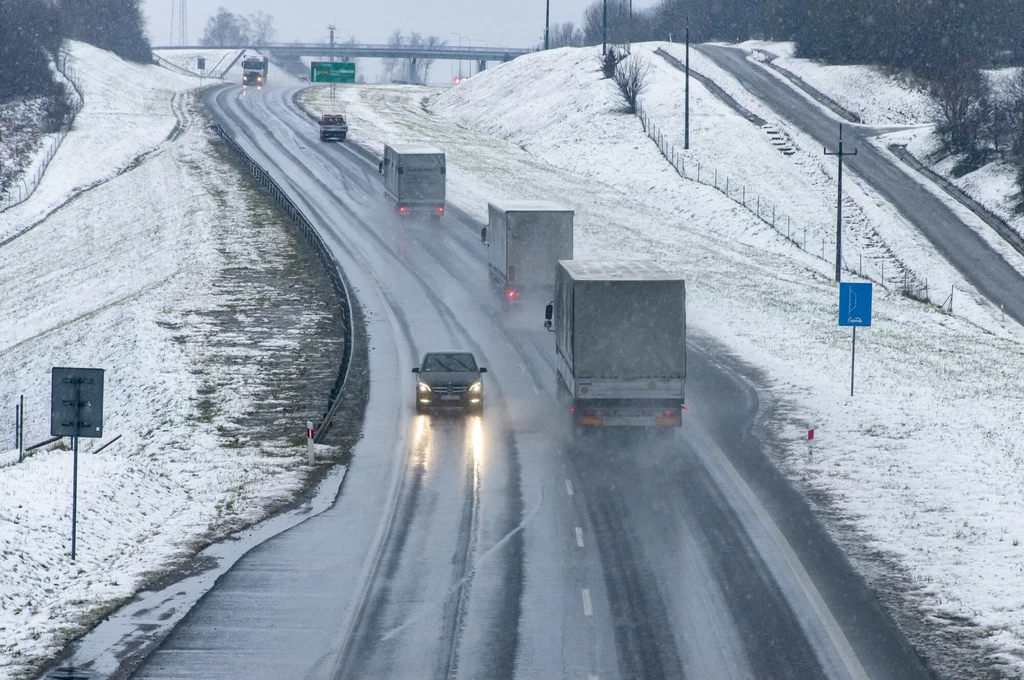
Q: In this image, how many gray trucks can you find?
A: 3